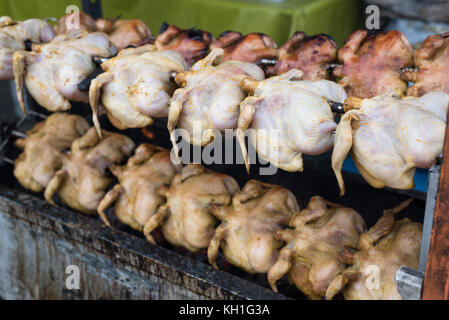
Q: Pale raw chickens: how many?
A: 6